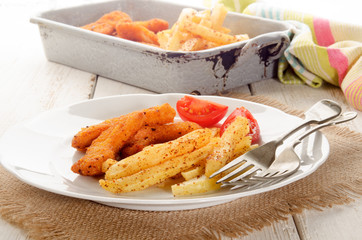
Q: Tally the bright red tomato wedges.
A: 2